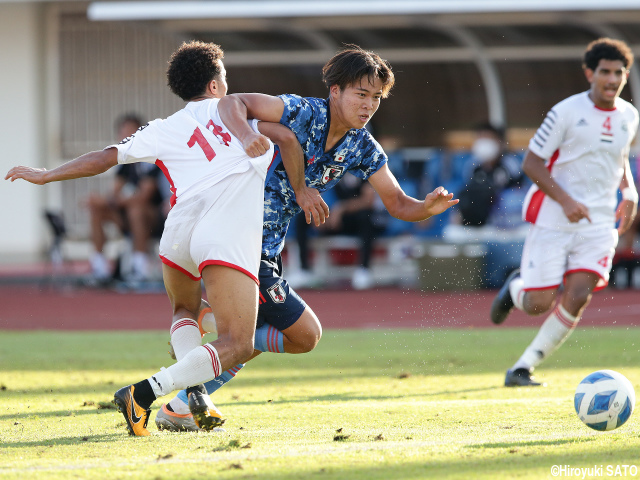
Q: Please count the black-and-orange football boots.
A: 2